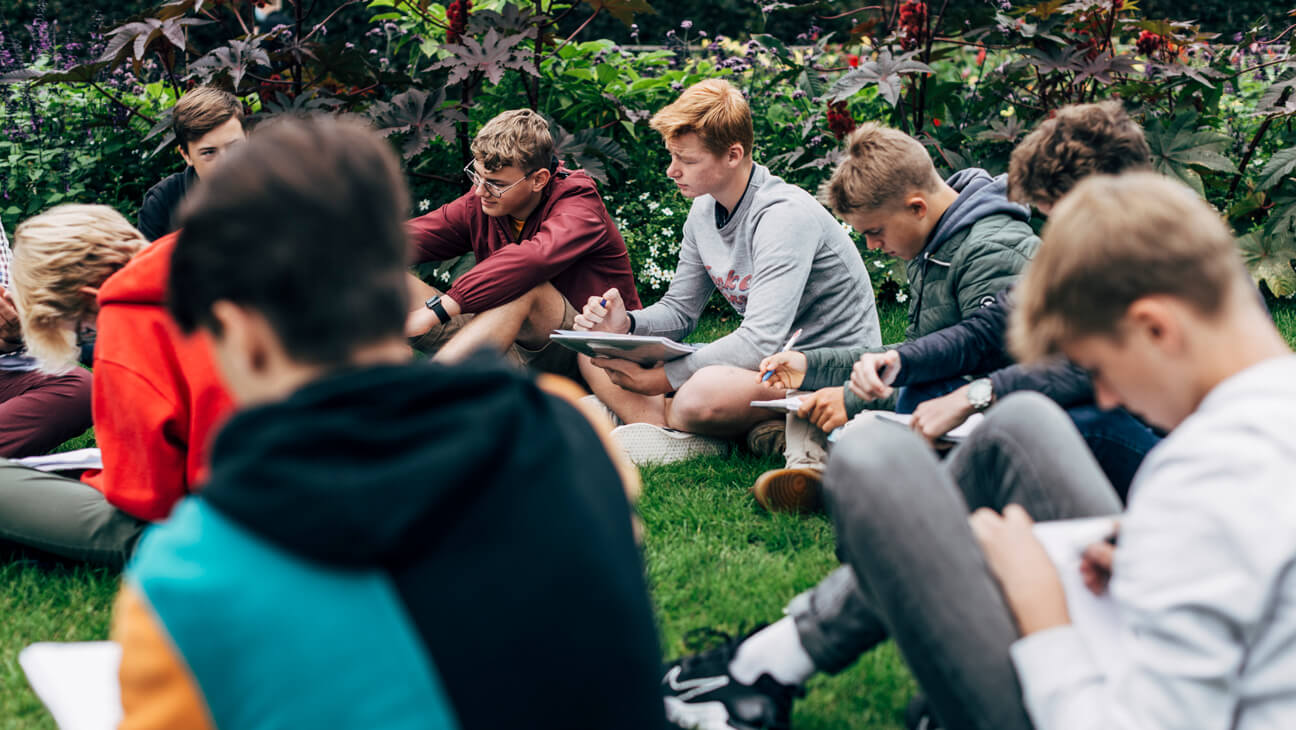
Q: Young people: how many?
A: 9